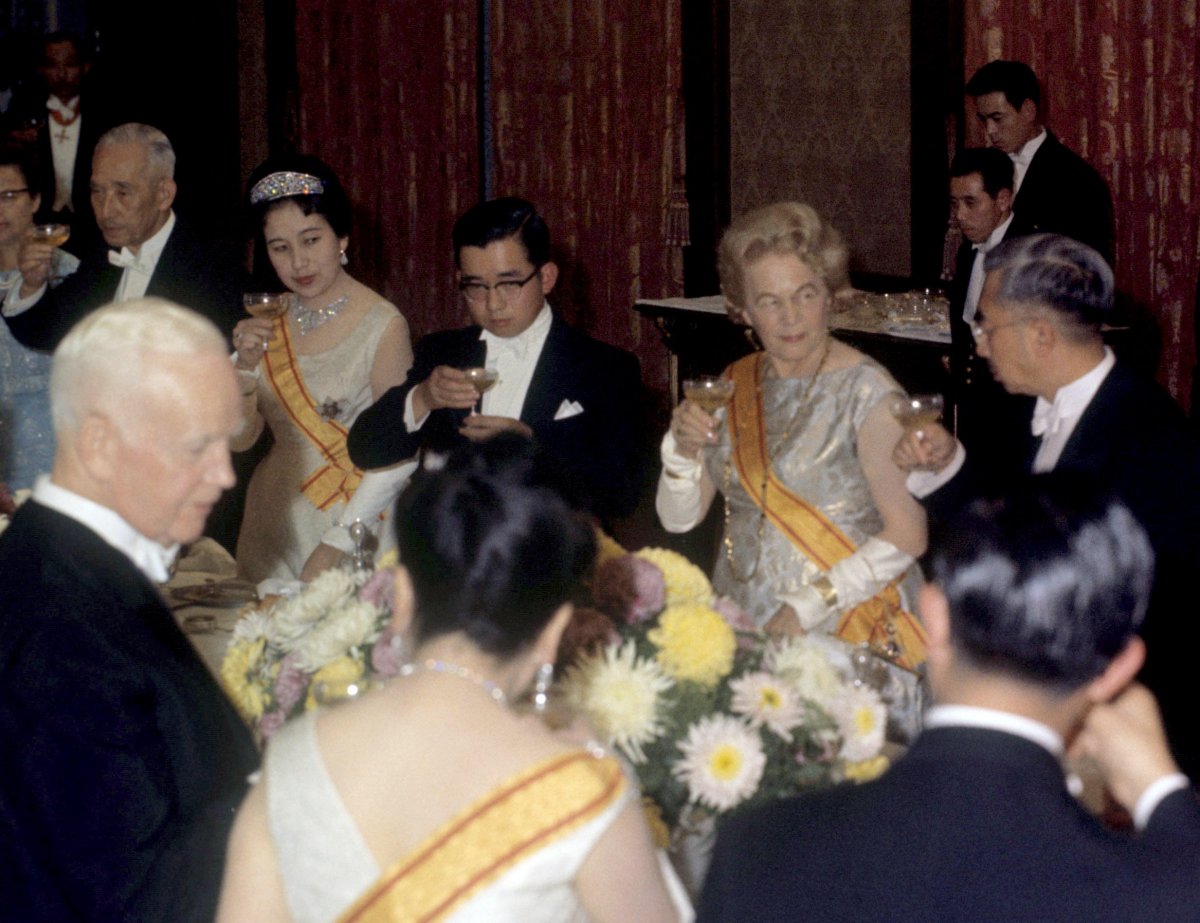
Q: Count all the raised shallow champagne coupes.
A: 5